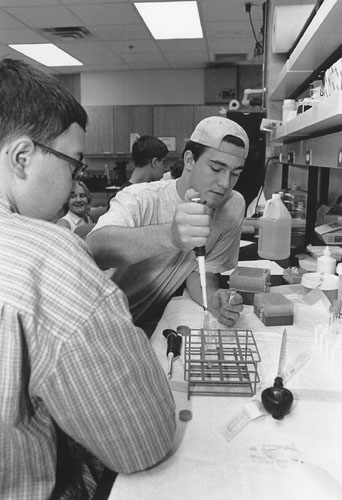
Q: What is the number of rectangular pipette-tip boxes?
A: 2